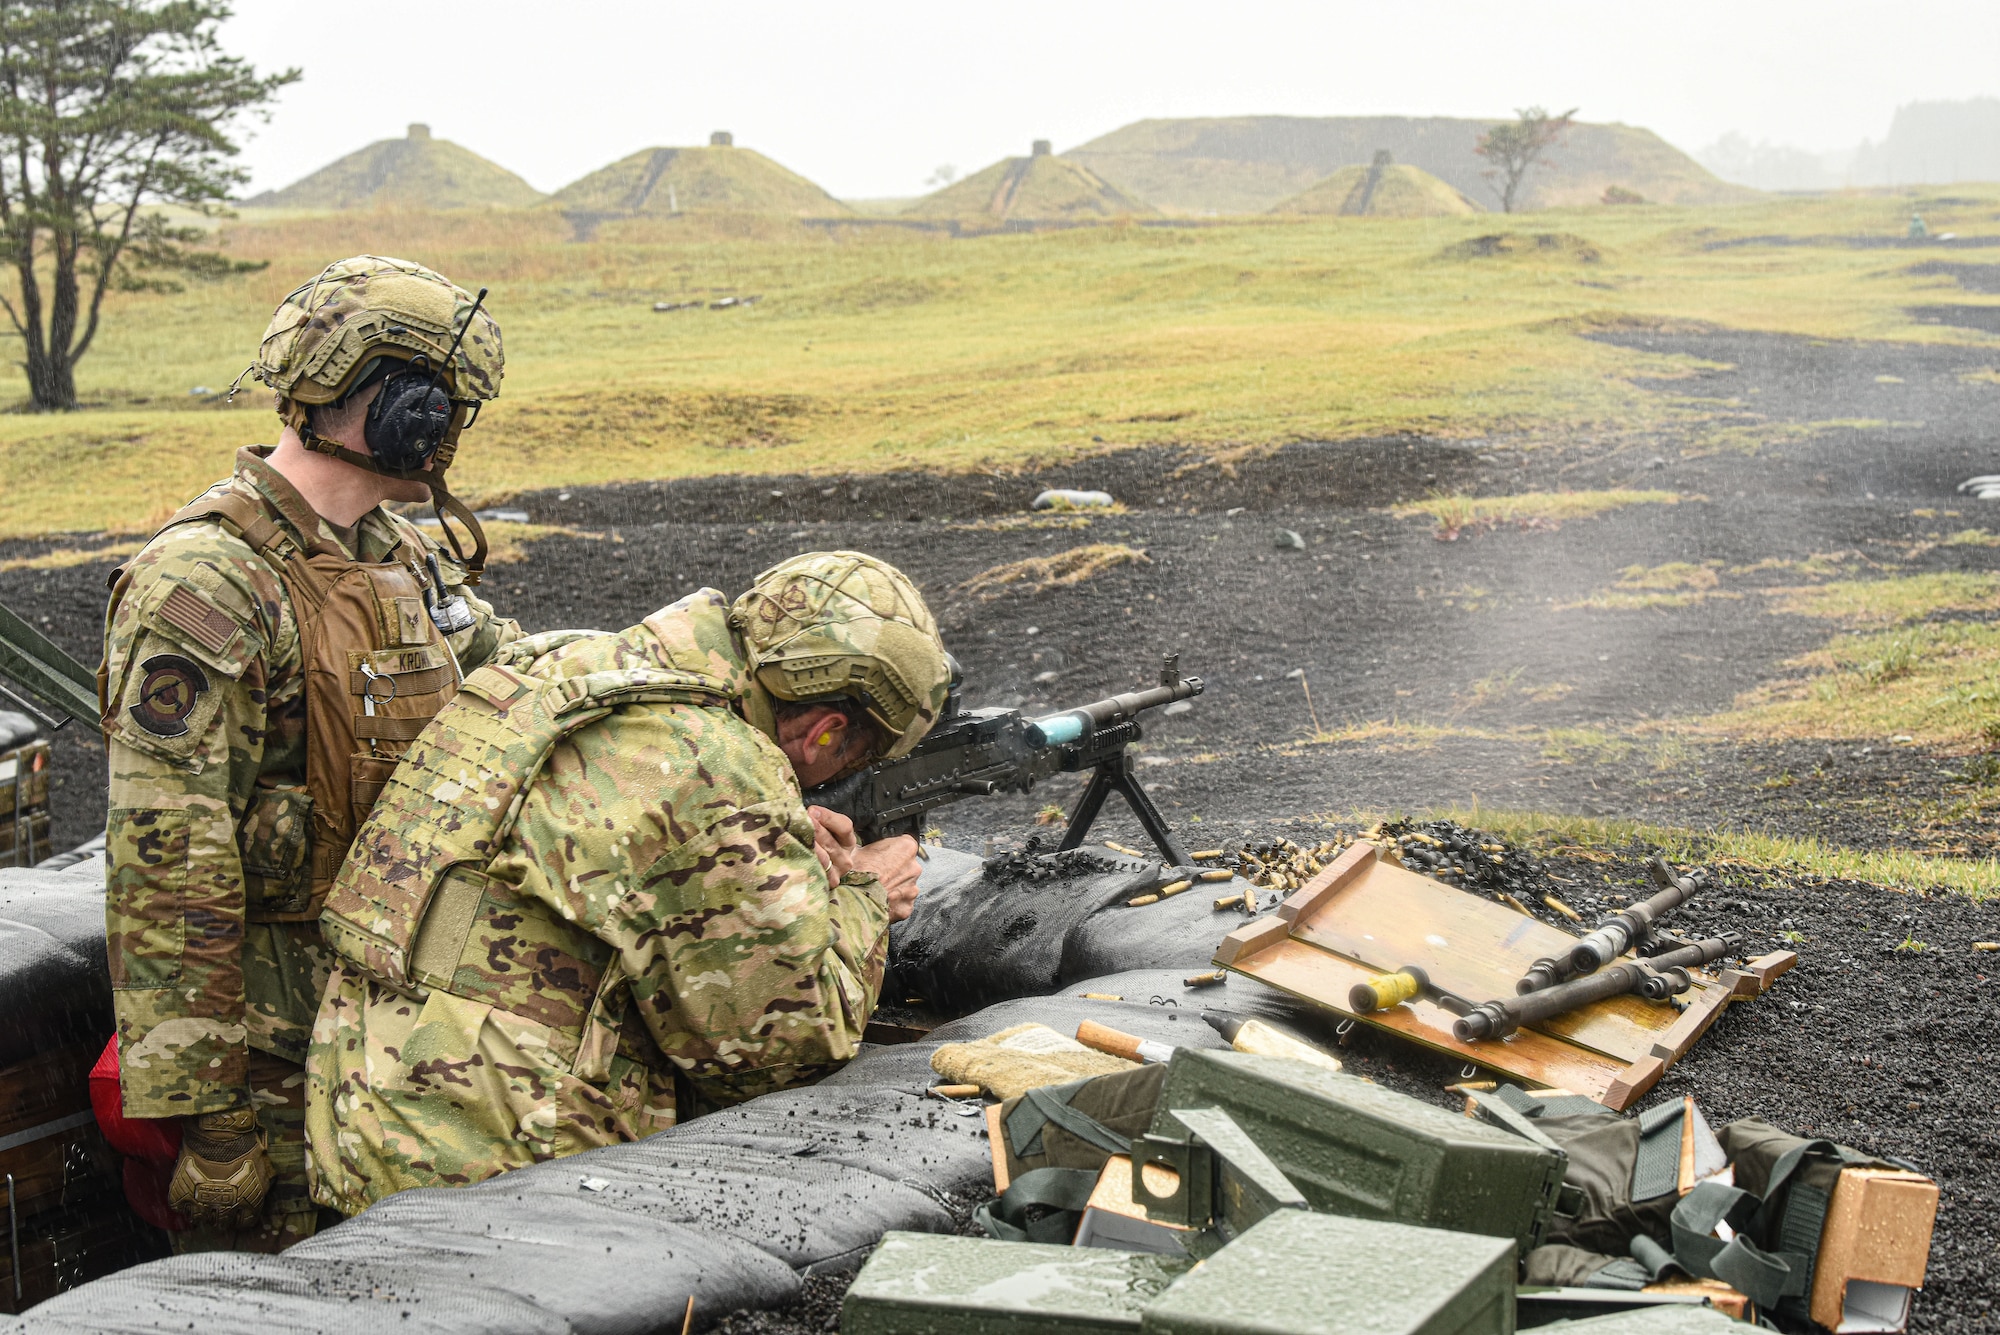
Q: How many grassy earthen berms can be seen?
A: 5